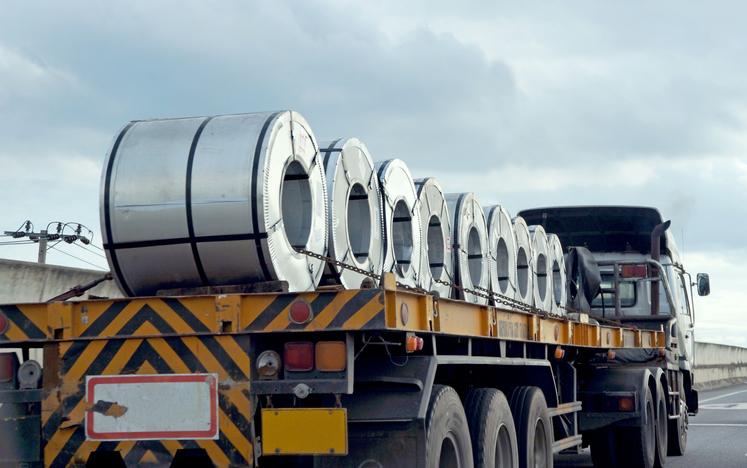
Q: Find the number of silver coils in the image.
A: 9